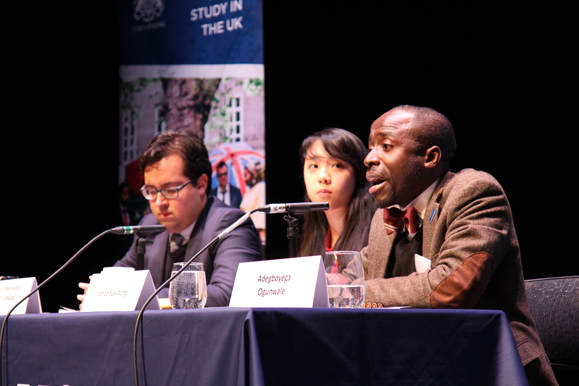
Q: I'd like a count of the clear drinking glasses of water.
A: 2